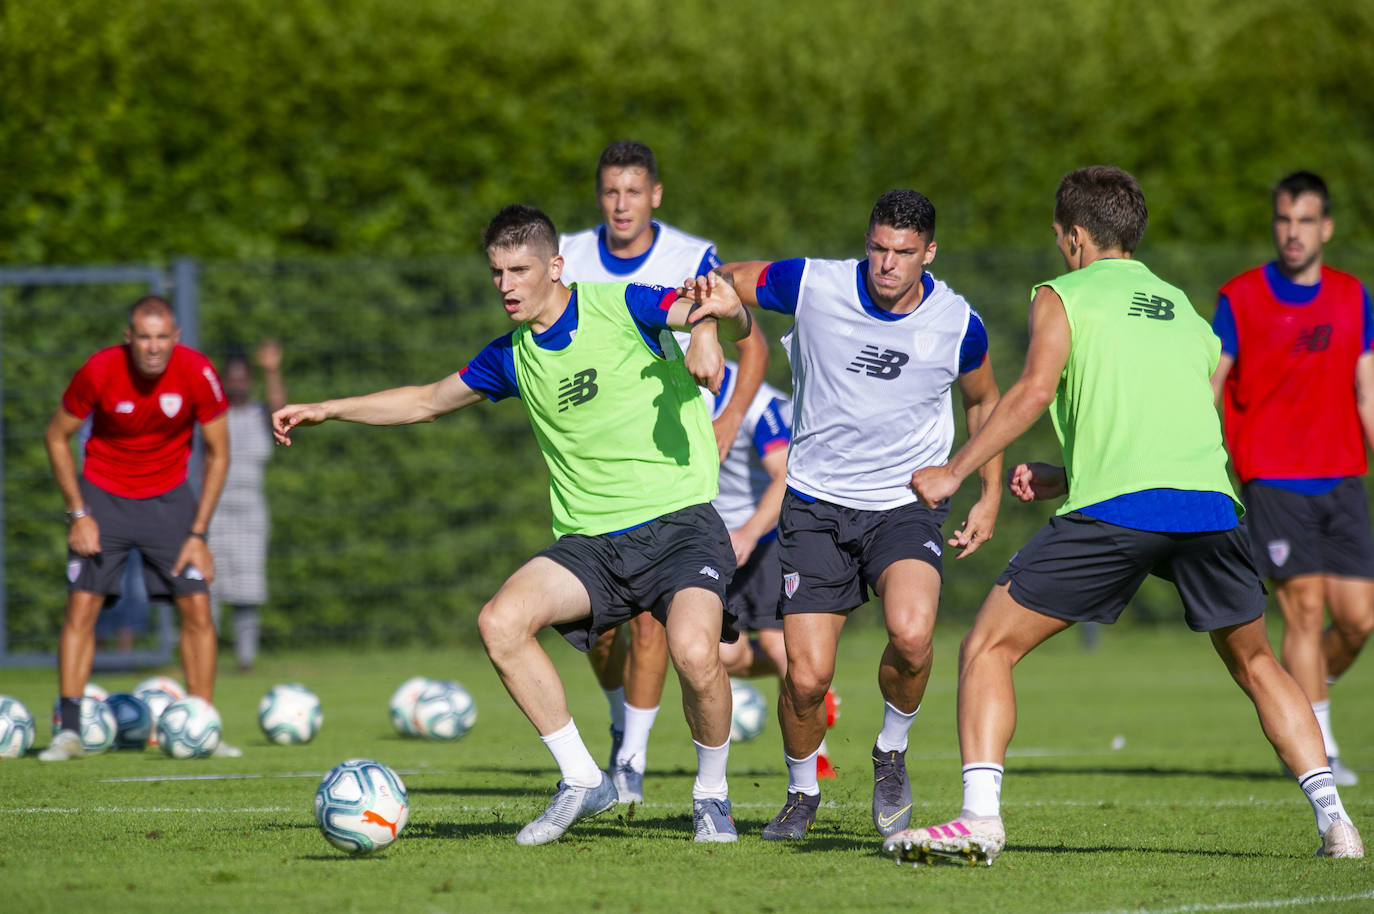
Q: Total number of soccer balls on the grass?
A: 11